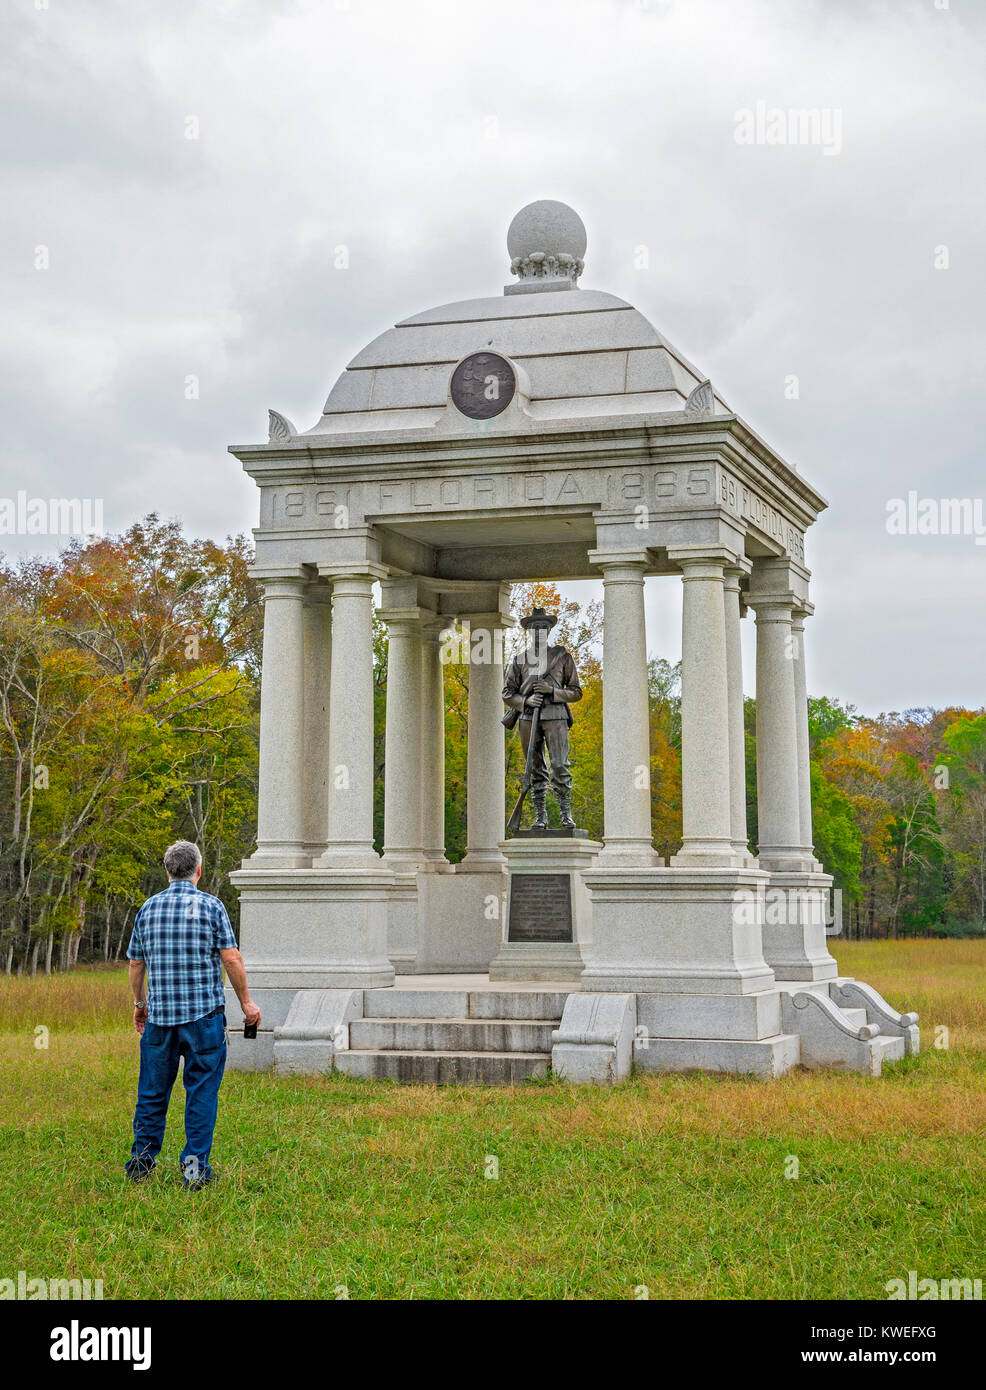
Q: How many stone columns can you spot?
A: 11